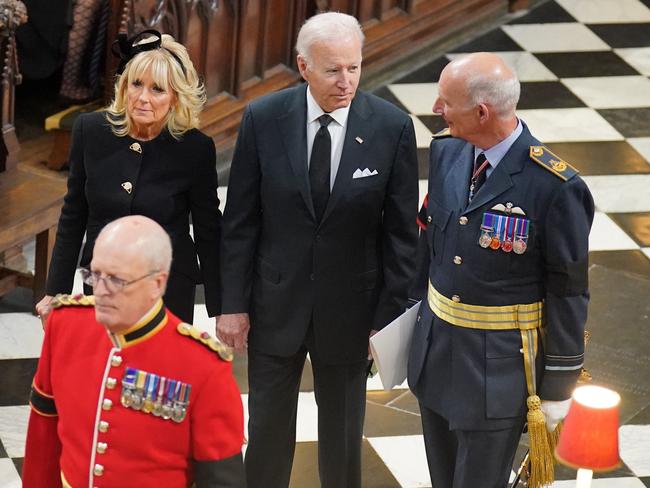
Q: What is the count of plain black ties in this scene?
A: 2